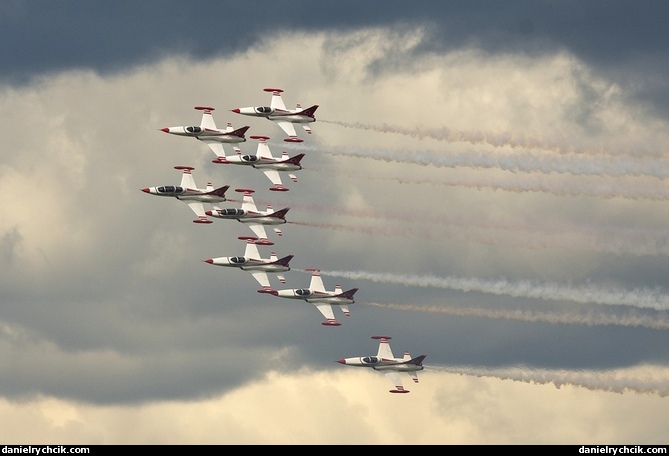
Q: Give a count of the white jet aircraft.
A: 8